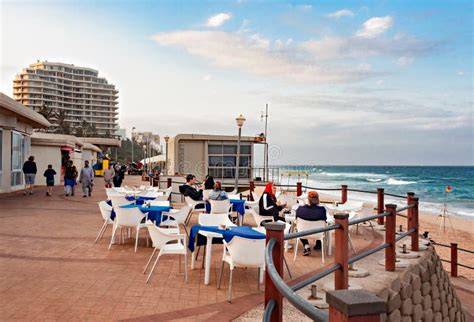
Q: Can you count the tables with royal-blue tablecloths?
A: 4